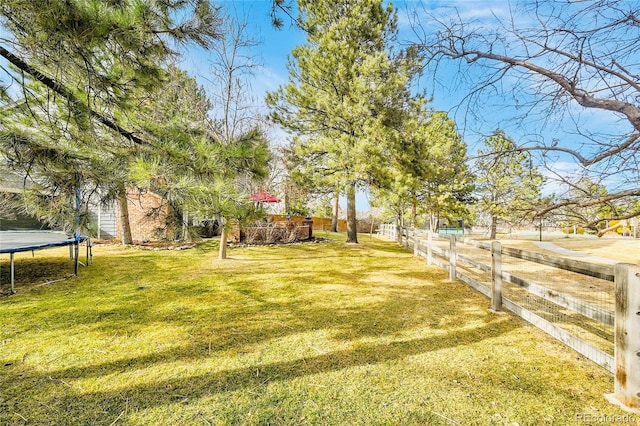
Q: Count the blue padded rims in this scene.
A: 1